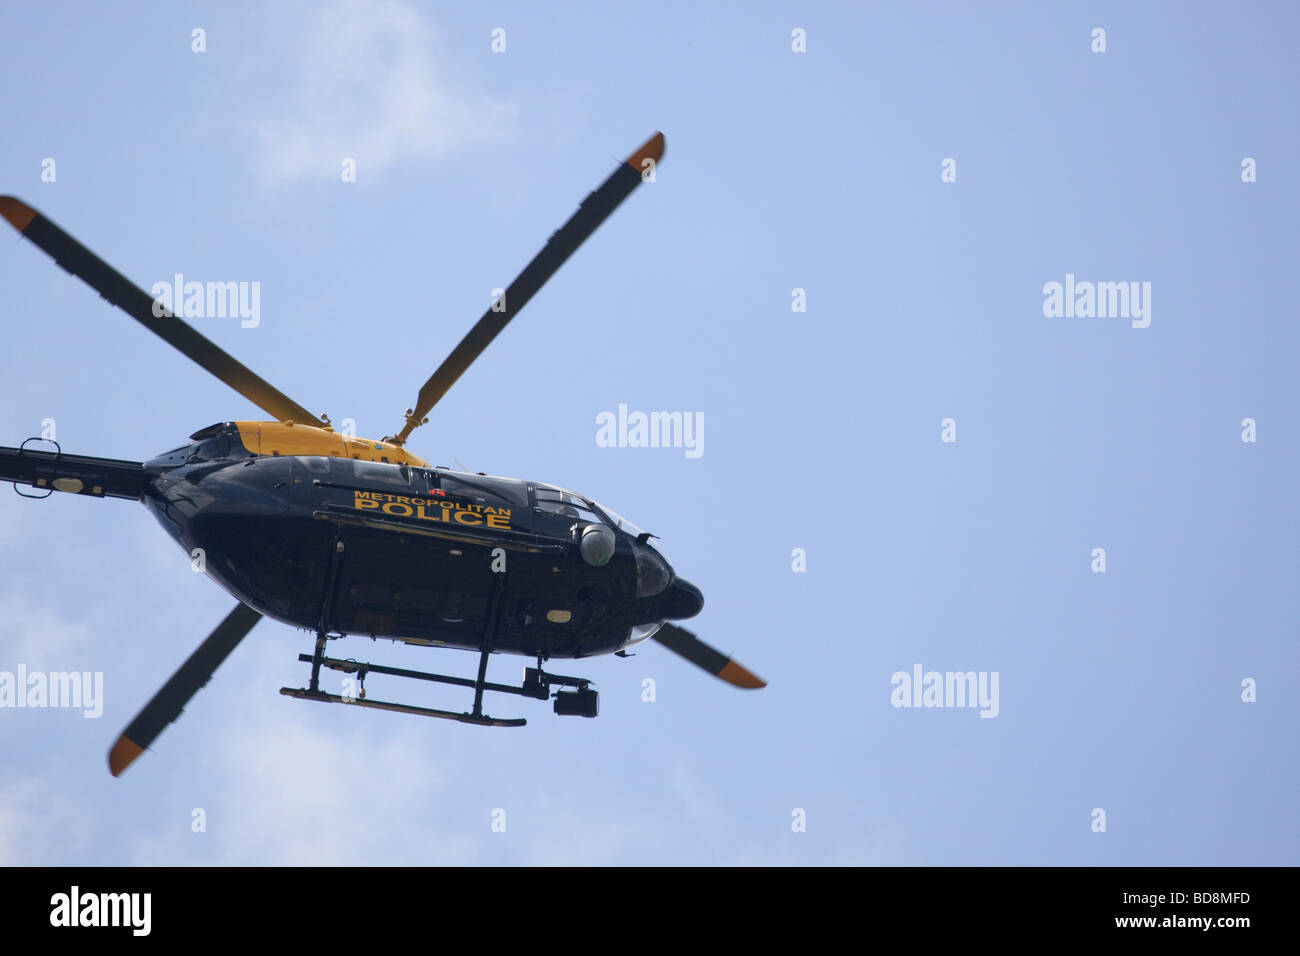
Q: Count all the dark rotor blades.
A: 4